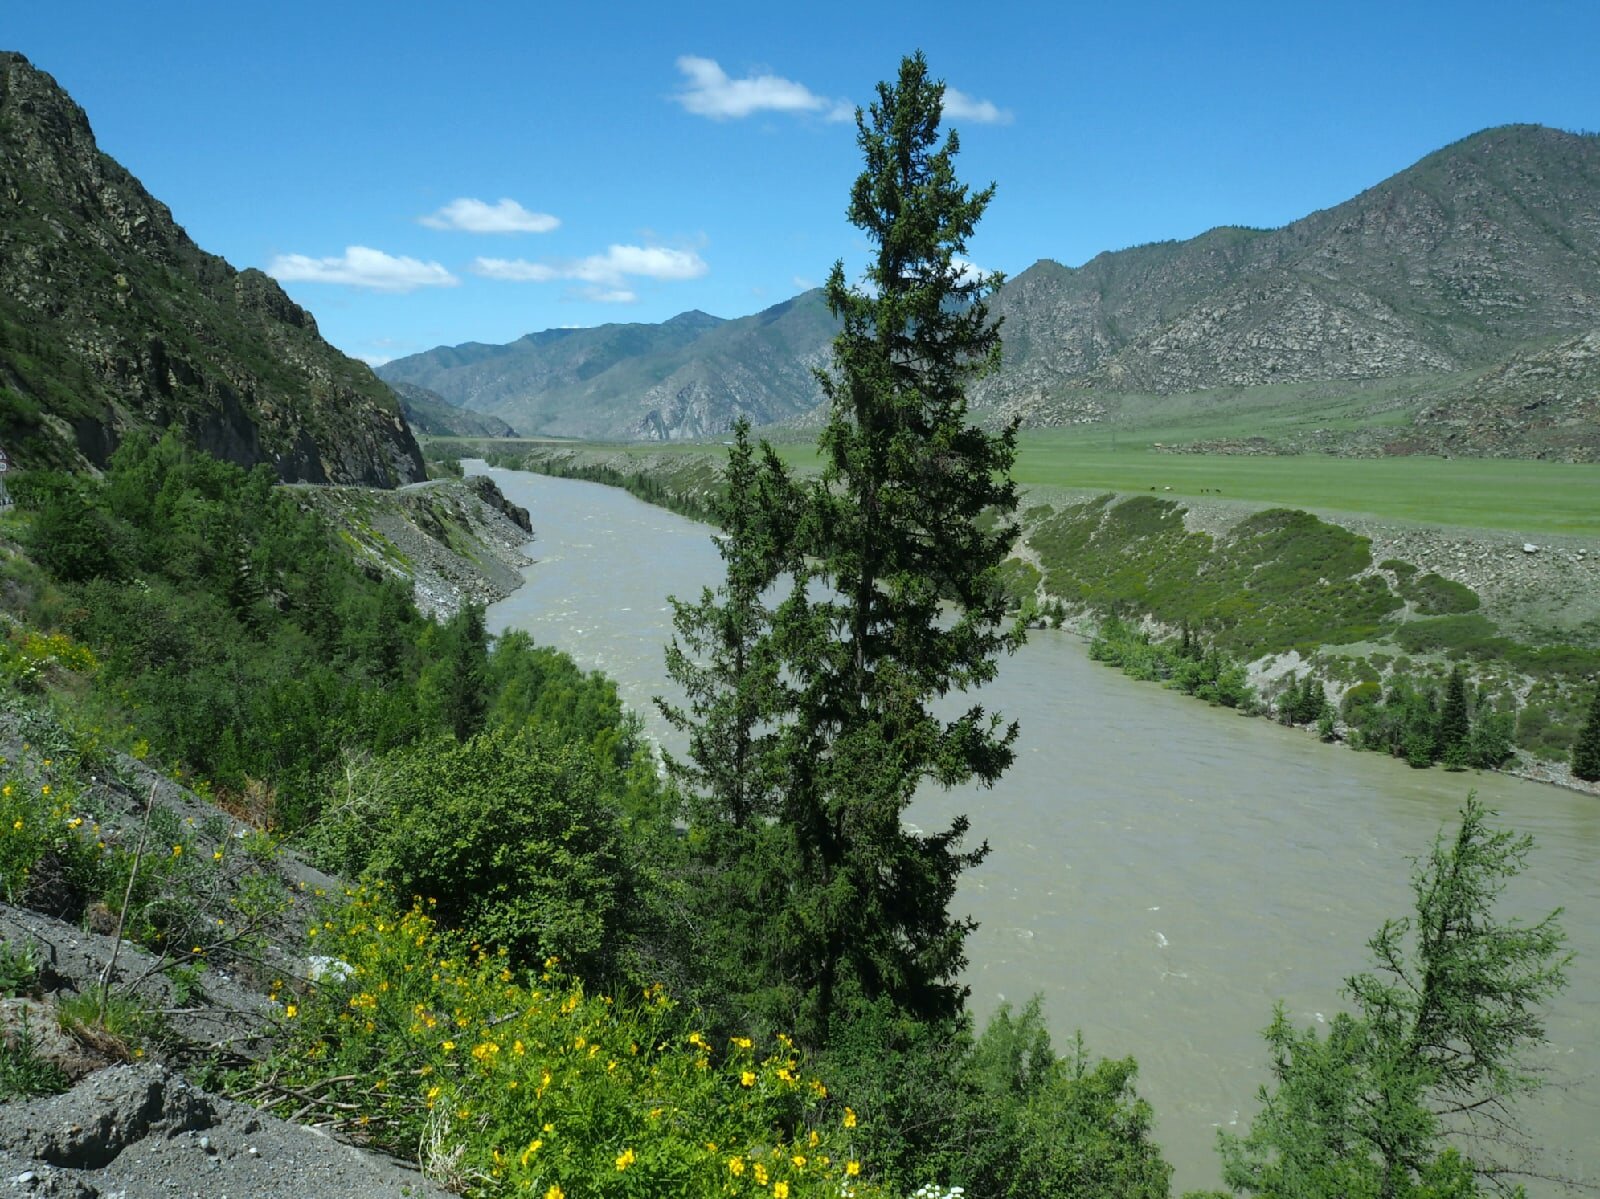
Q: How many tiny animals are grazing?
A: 5